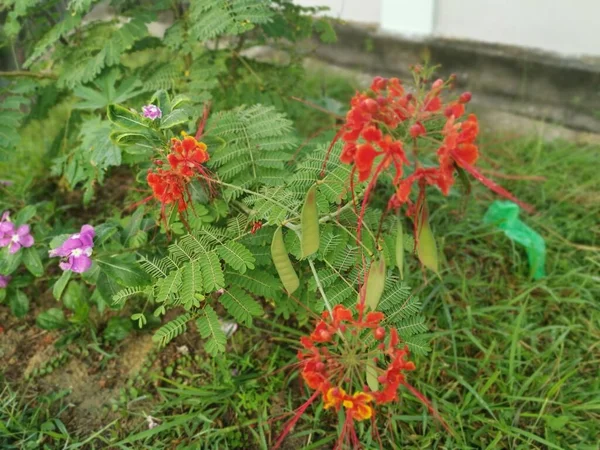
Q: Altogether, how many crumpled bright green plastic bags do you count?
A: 1